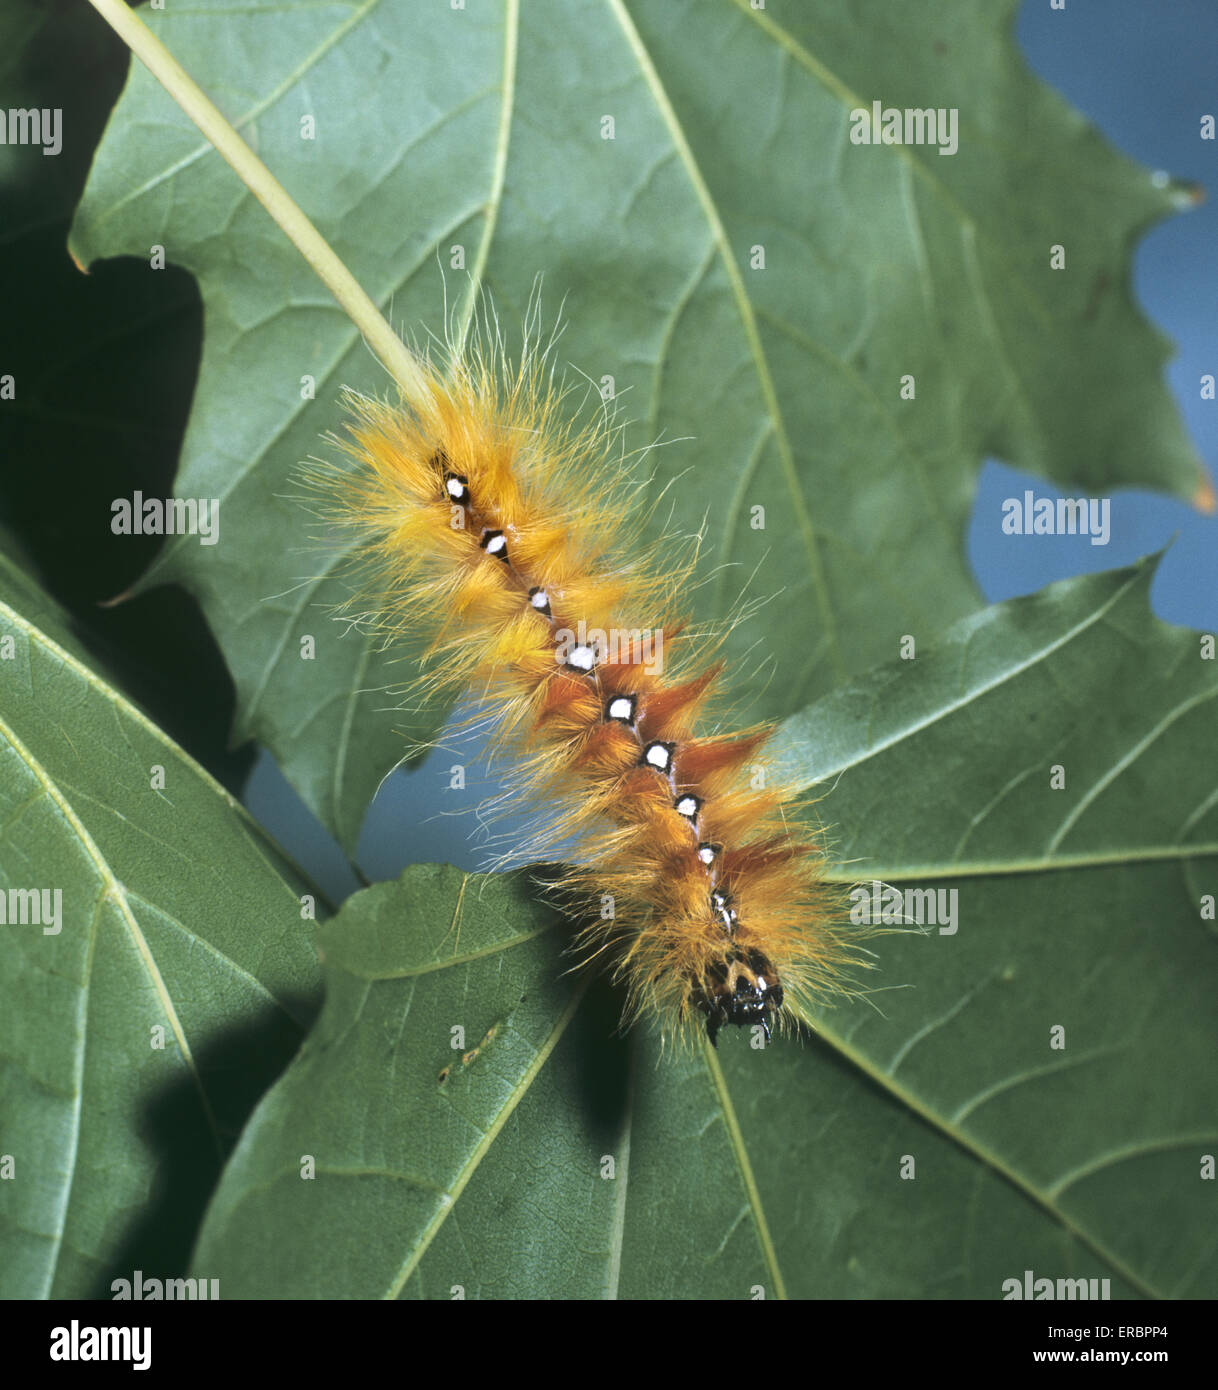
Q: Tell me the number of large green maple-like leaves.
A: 3